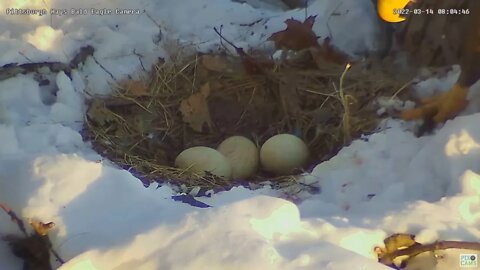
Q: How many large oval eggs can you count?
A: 3